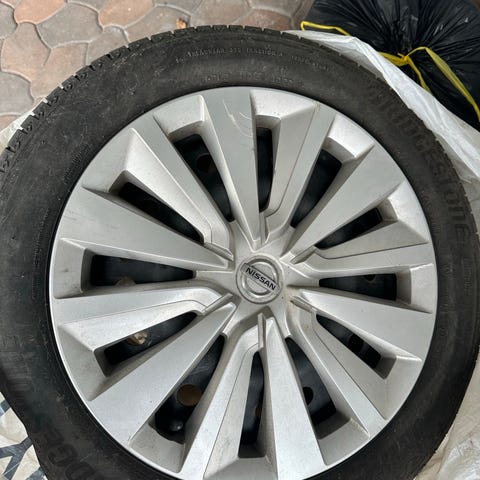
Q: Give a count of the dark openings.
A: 12